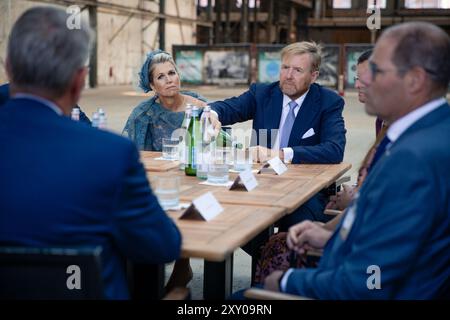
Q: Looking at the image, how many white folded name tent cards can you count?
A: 3